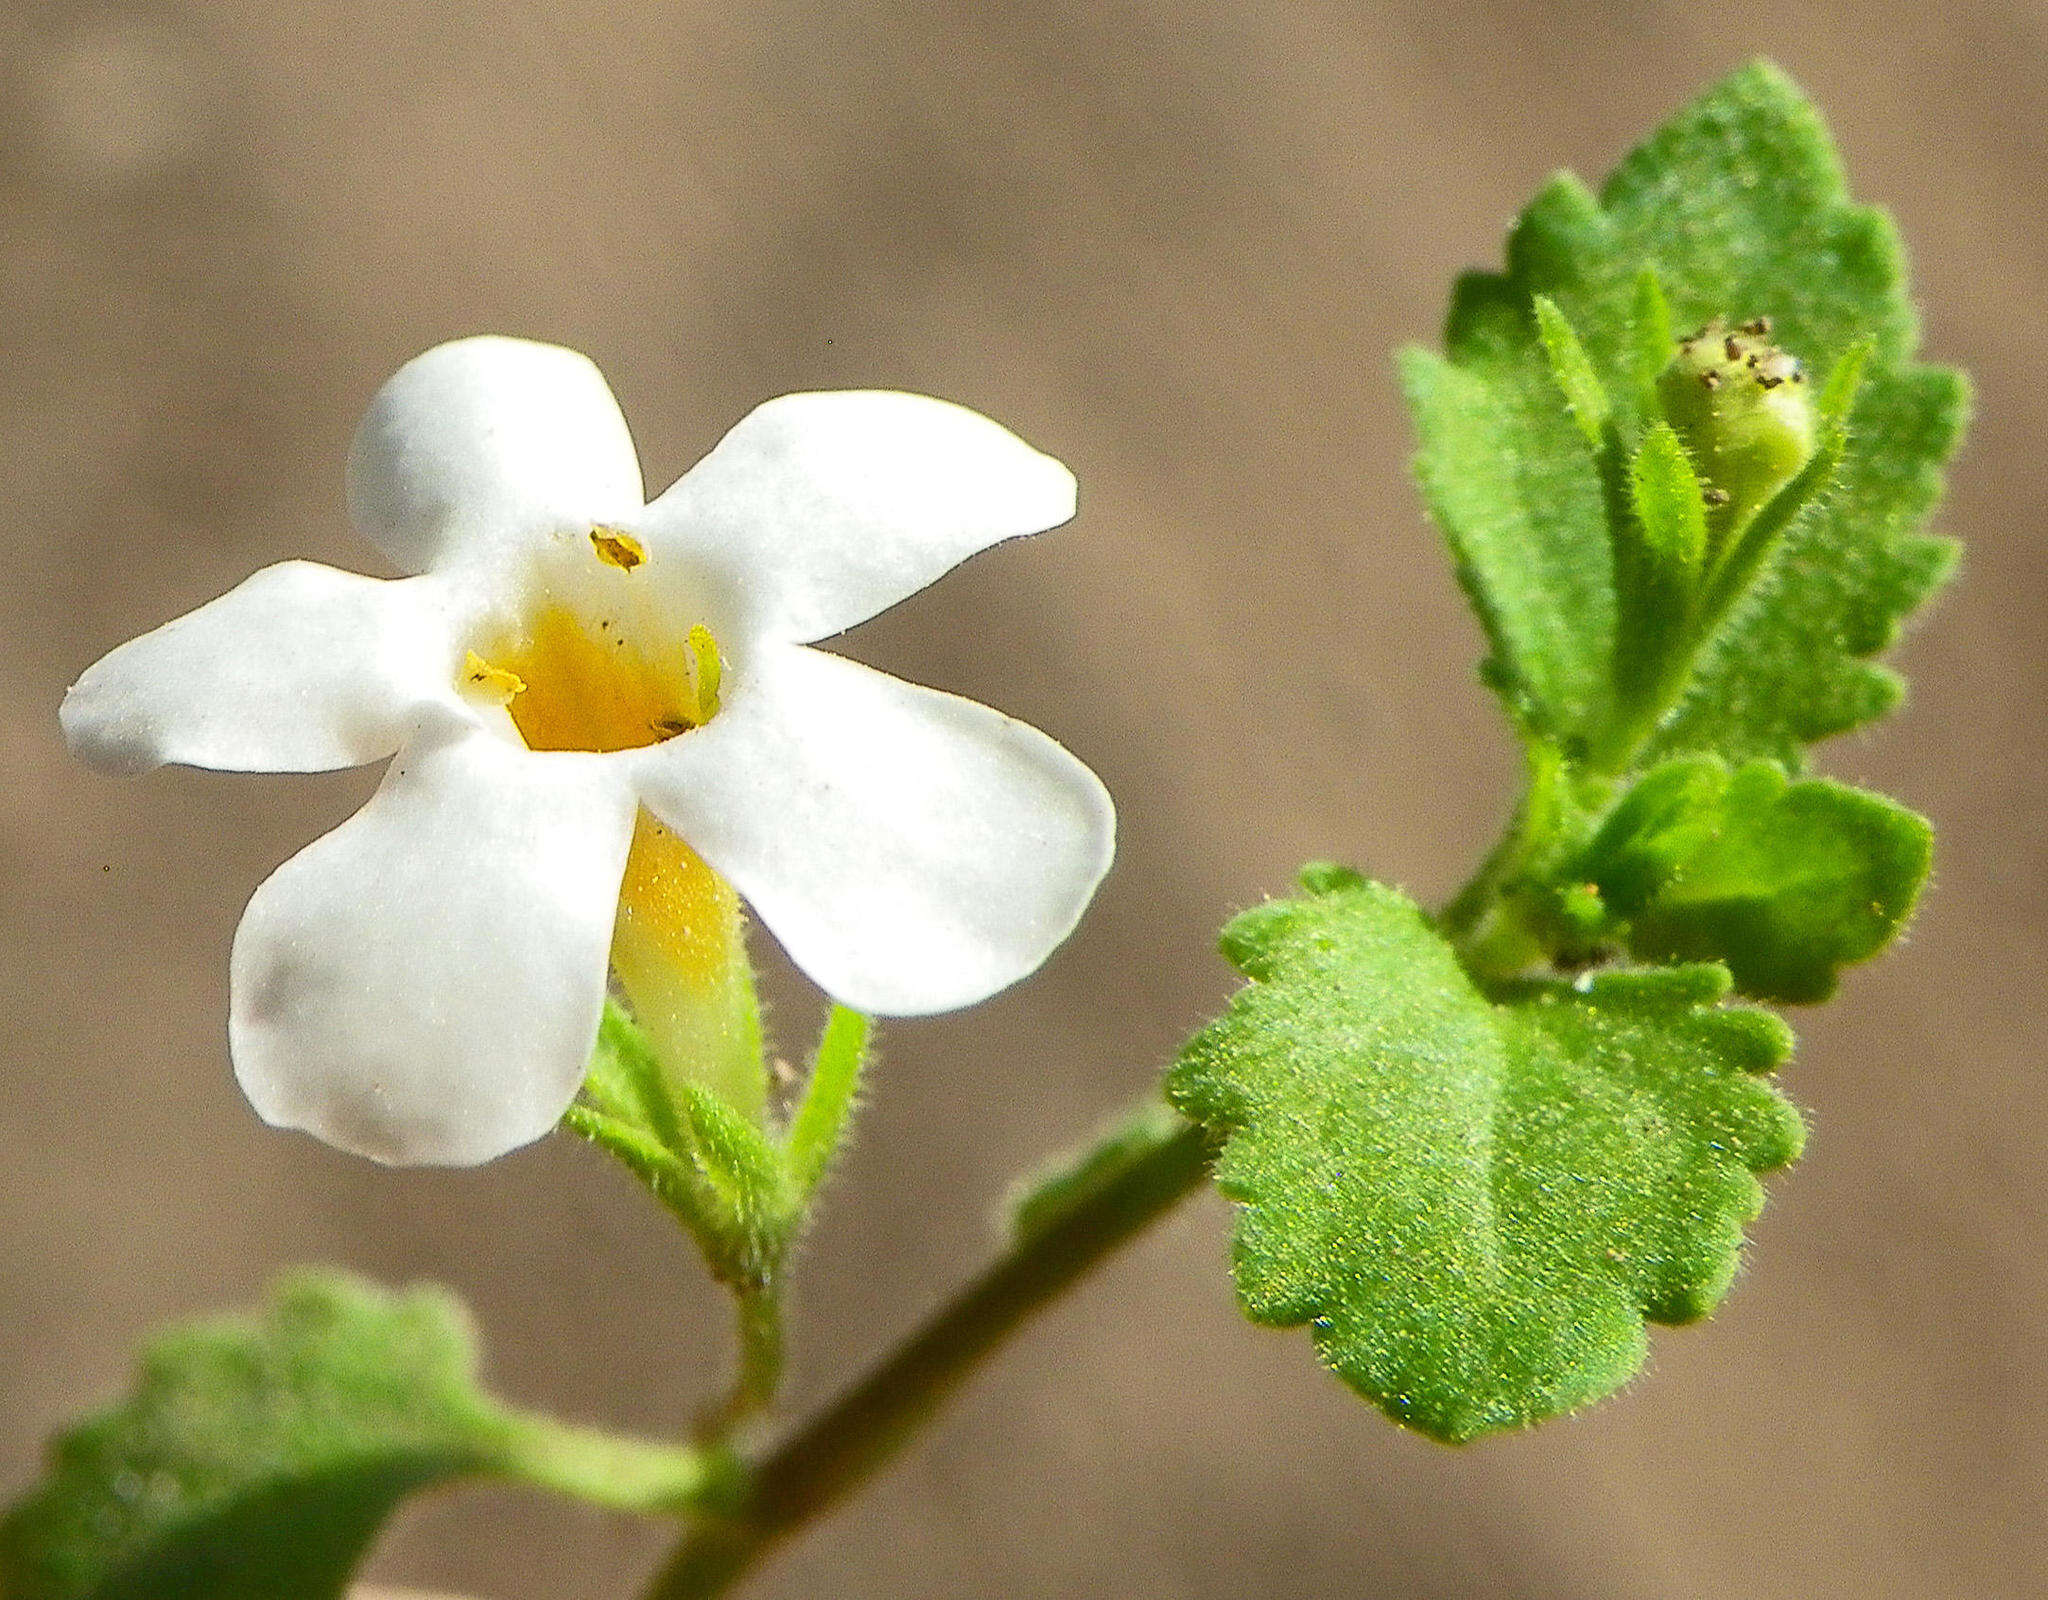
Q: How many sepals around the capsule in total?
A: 4